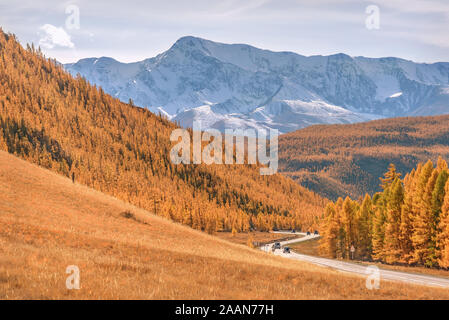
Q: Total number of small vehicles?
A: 5